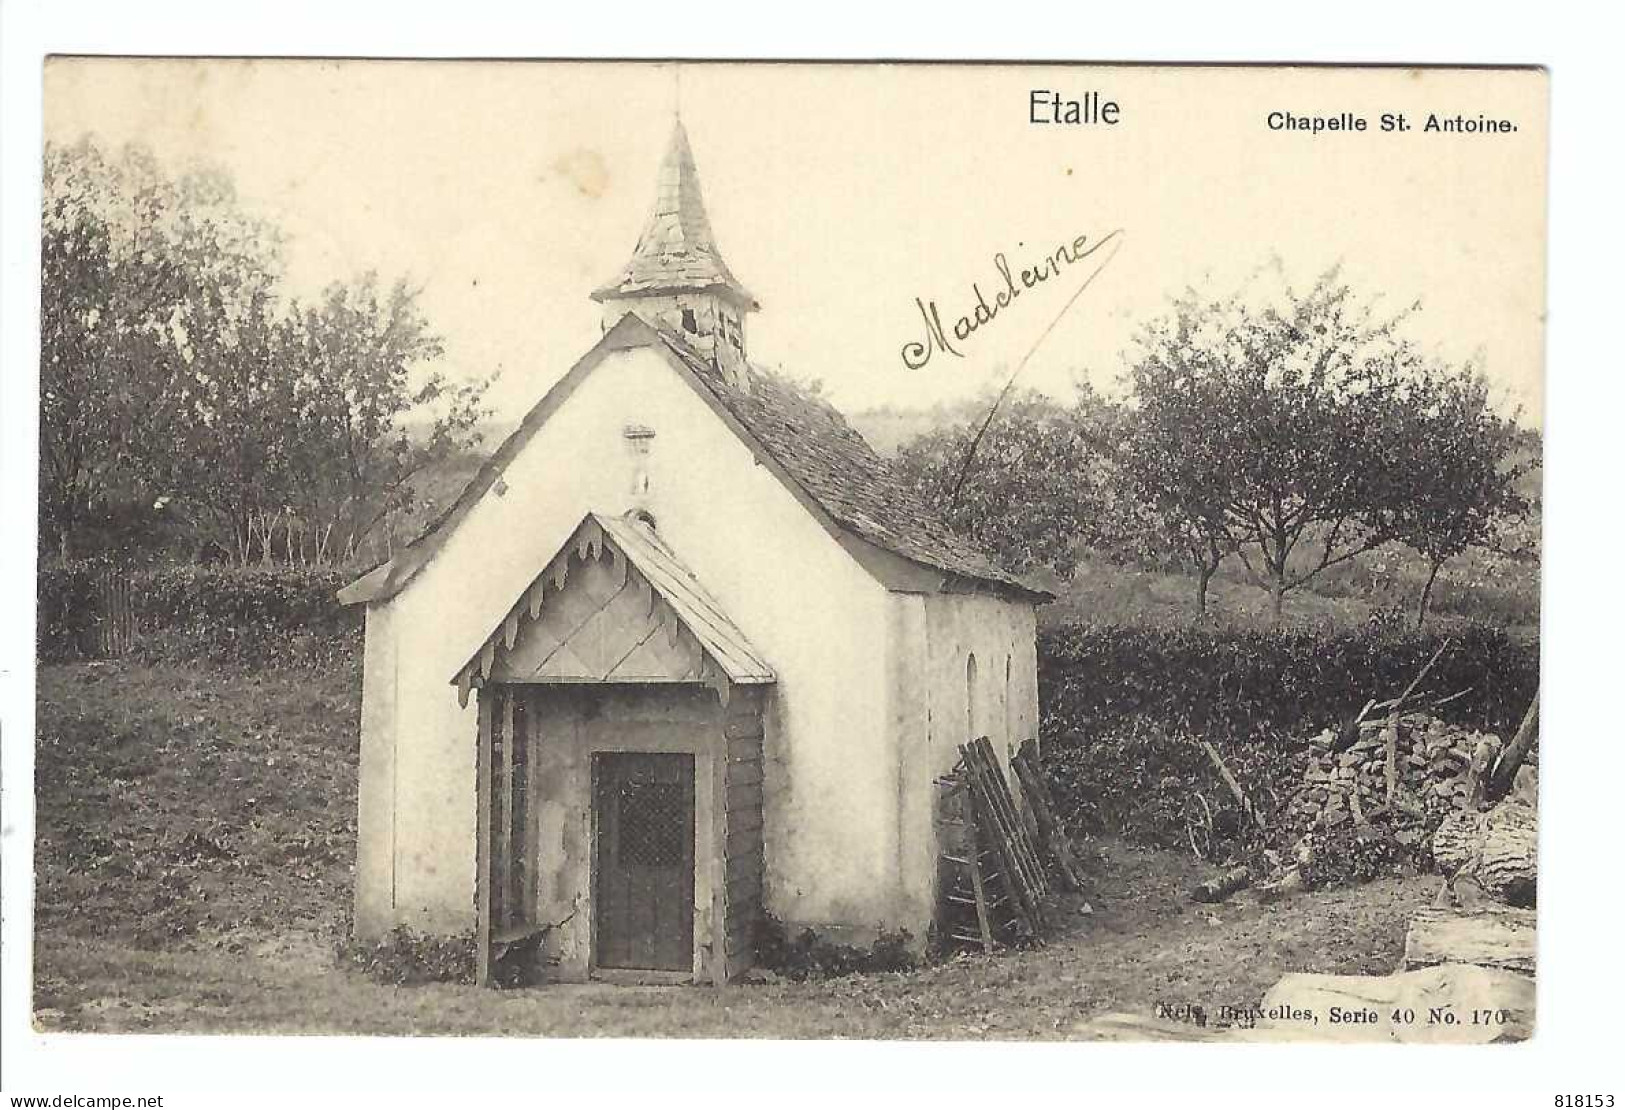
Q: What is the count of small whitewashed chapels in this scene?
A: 1